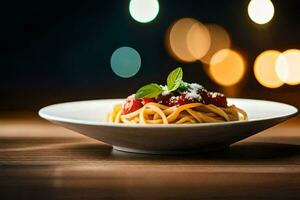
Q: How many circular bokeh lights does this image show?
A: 8